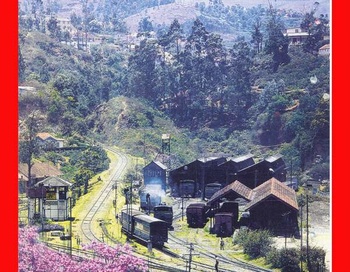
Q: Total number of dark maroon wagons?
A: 2